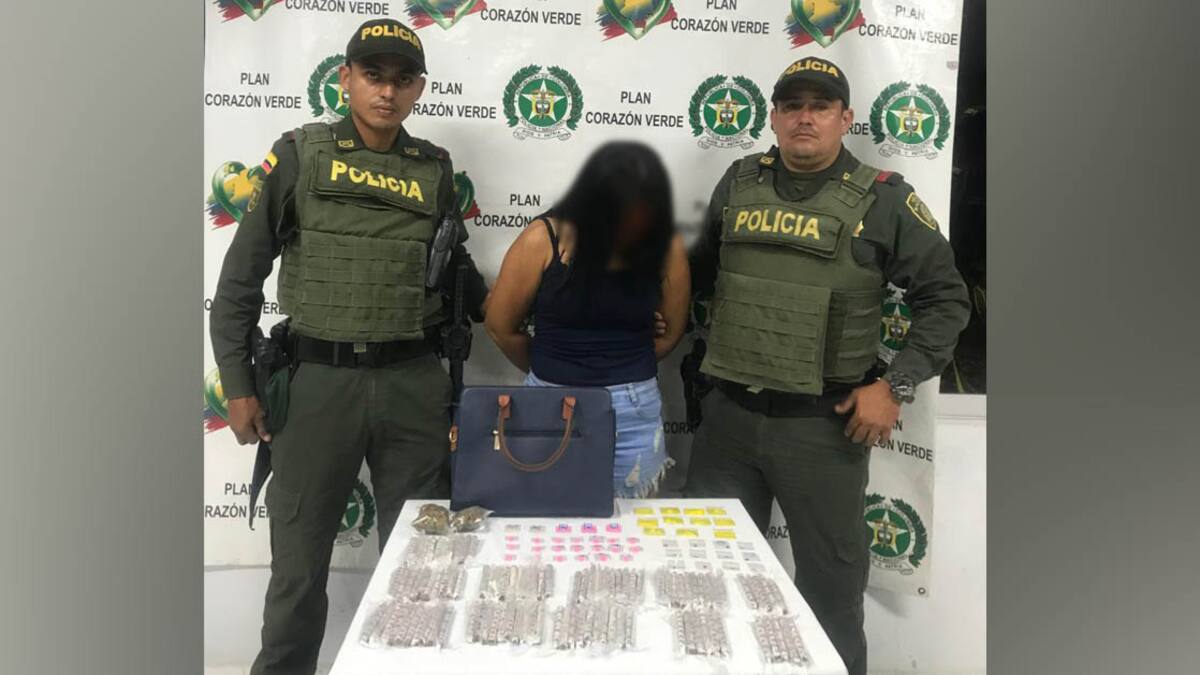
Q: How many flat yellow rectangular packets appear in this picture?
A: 11